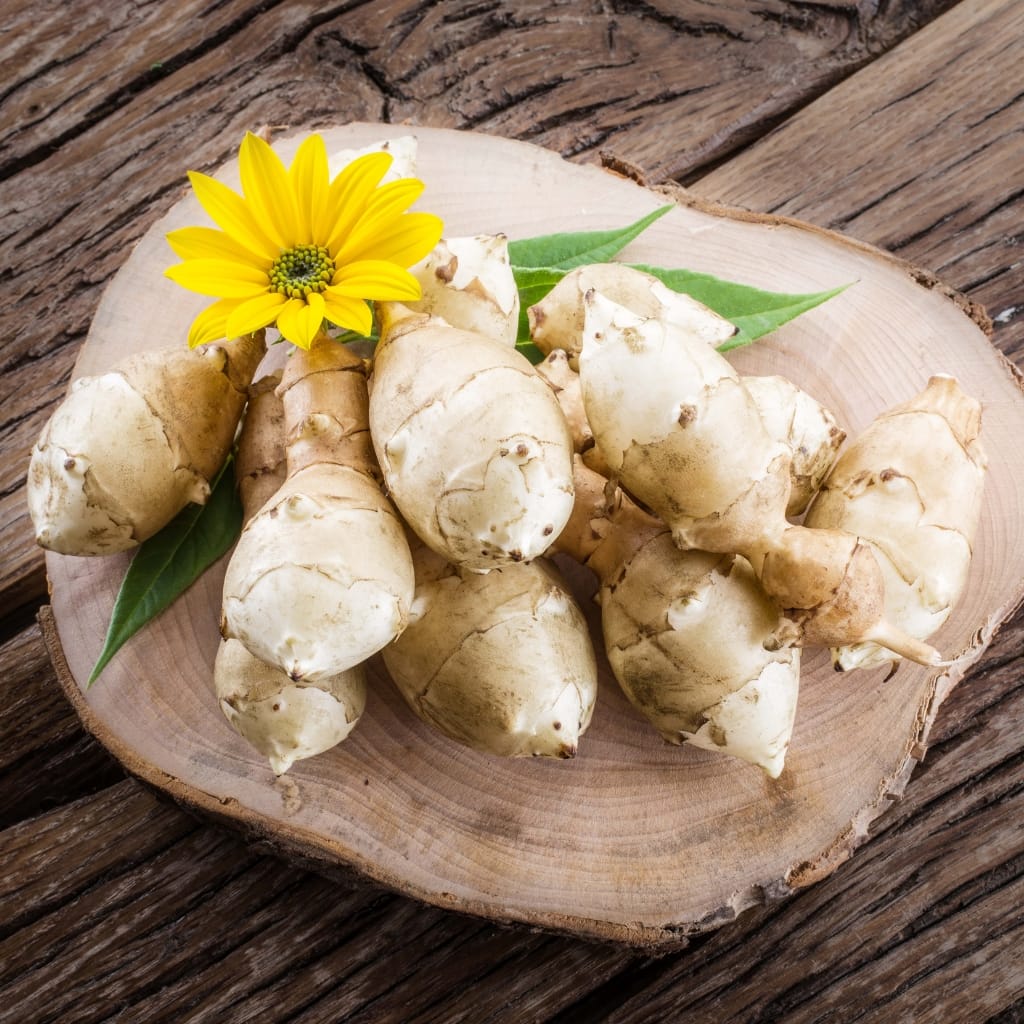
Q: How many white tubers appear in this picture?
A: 12